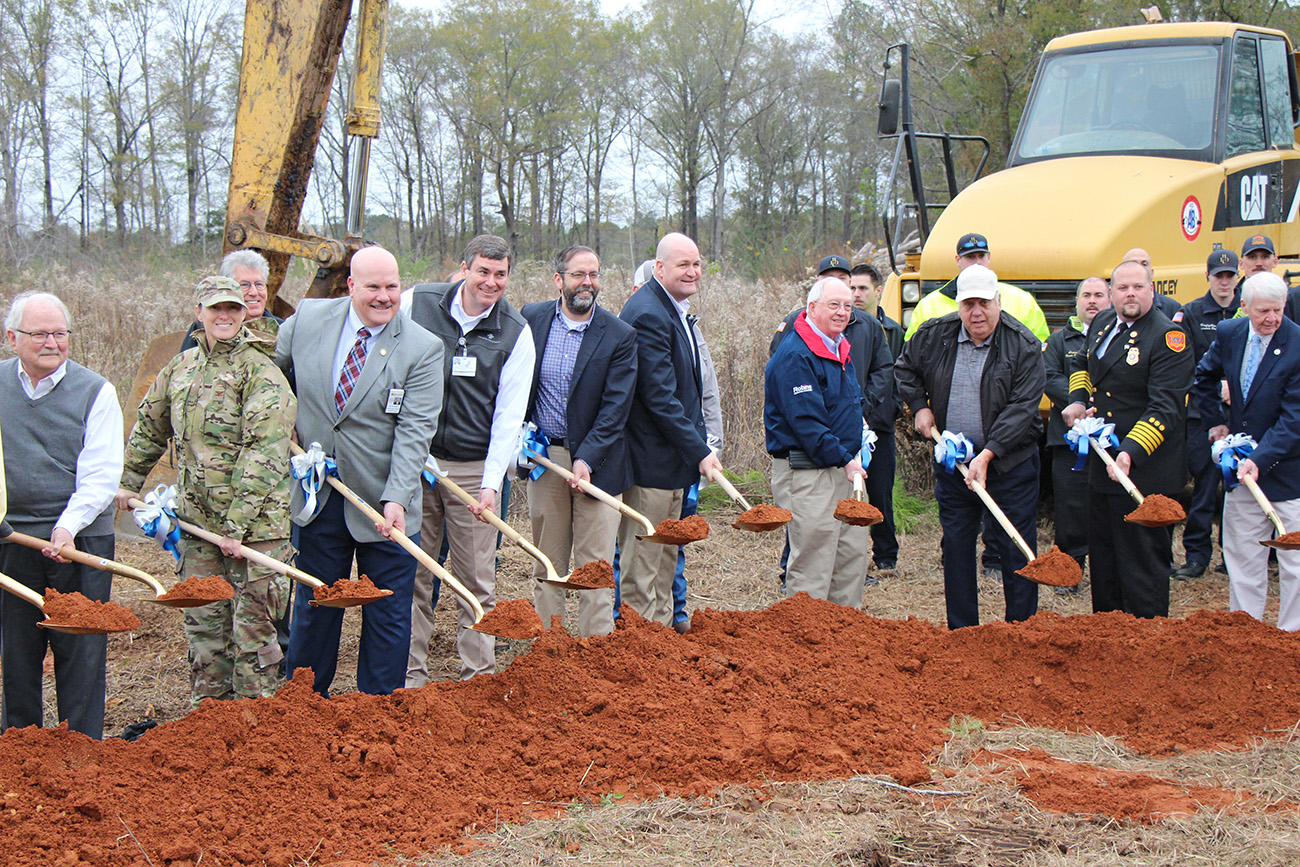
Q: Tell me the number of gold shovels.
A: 11